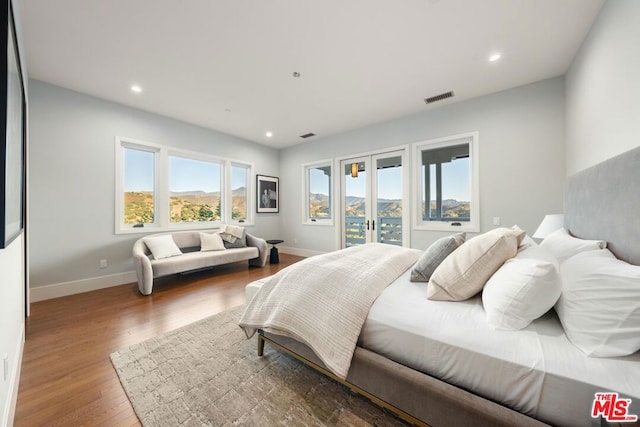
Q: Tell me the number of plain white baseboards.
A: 3